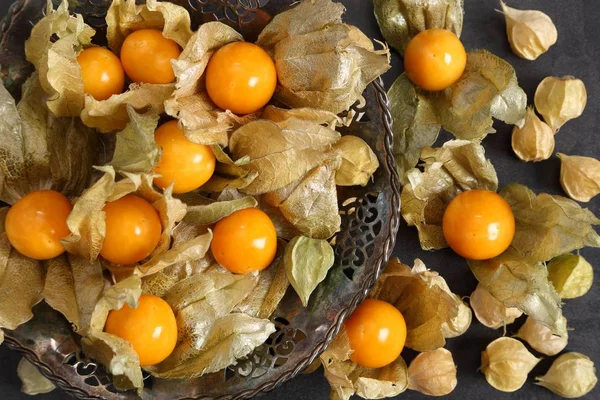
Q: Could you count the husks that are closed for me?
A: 12